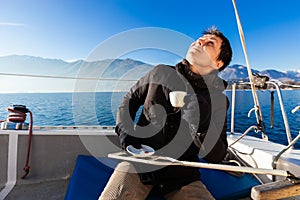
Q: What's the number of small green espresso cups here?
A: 0